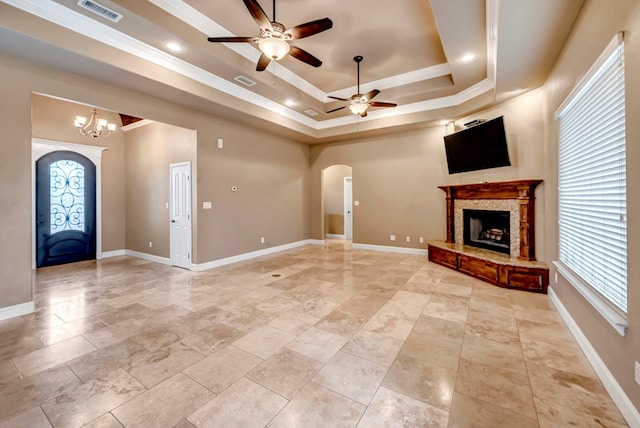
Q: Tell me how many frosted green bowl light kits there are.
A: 0